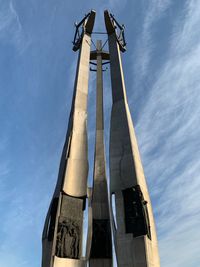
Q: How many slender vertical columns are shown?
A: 3